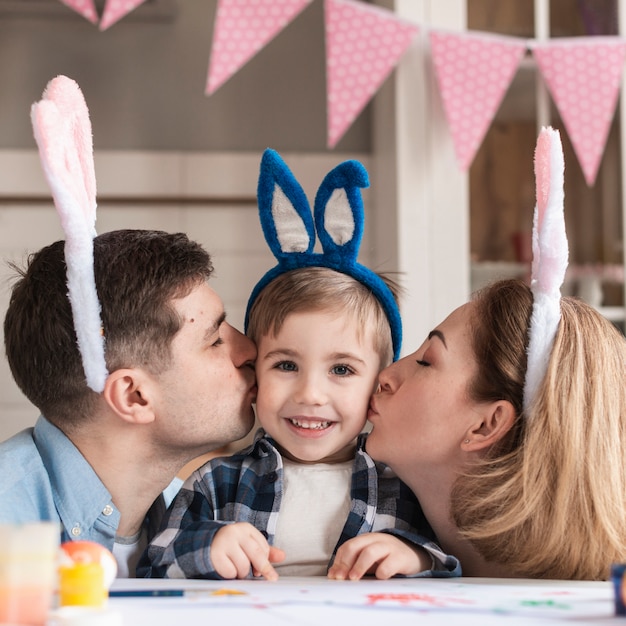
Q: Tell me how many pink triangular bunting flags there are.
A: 6